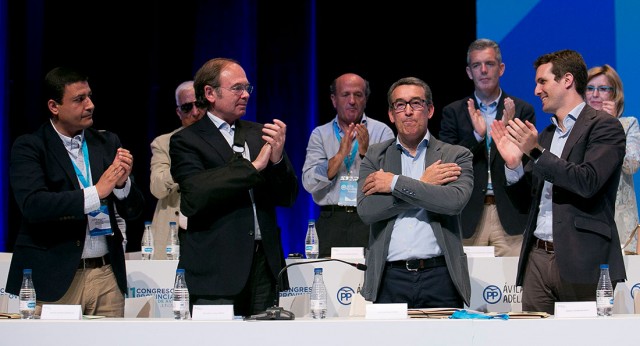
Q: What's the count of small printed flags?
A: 0